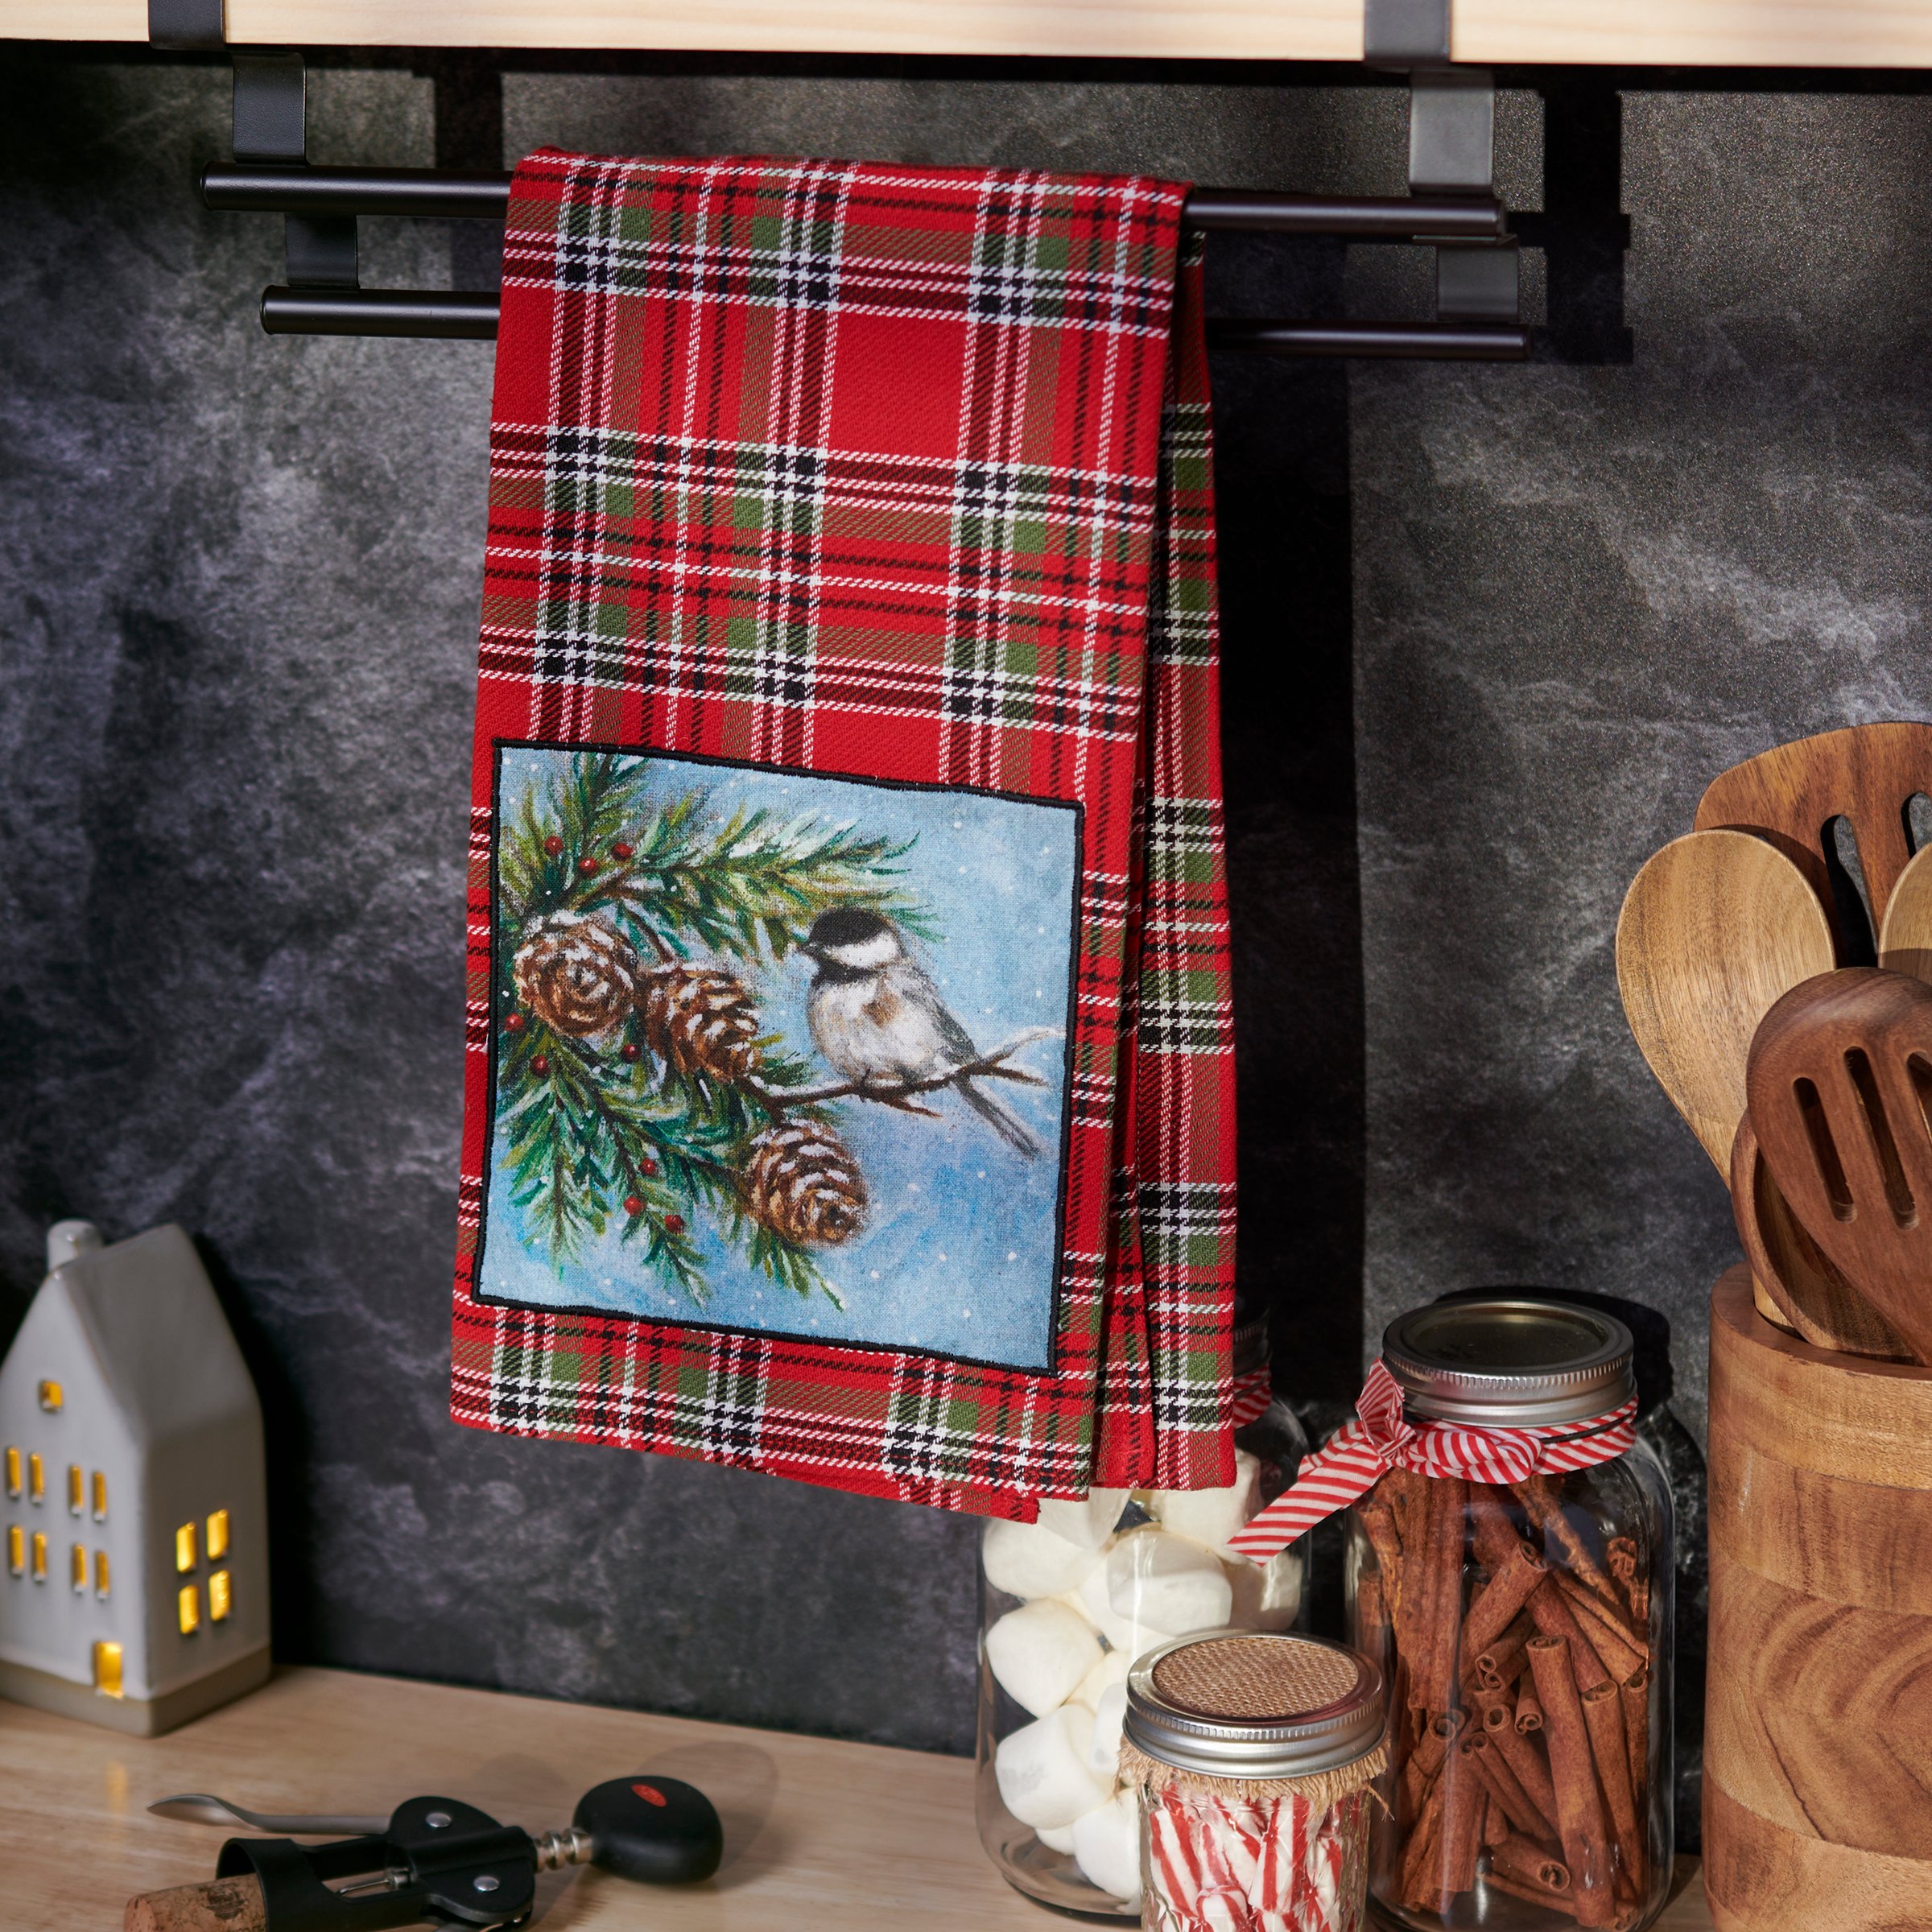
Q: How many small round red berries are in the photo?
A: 9